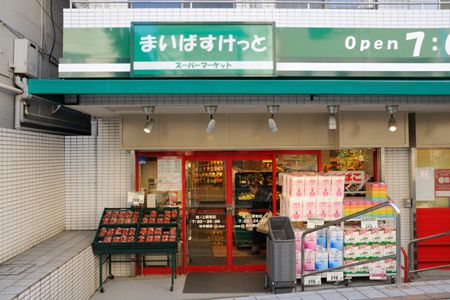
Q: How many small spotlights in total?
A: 5